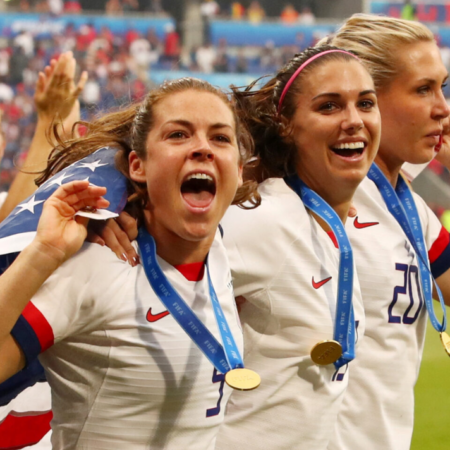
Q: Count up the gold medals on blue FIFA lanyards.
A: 3